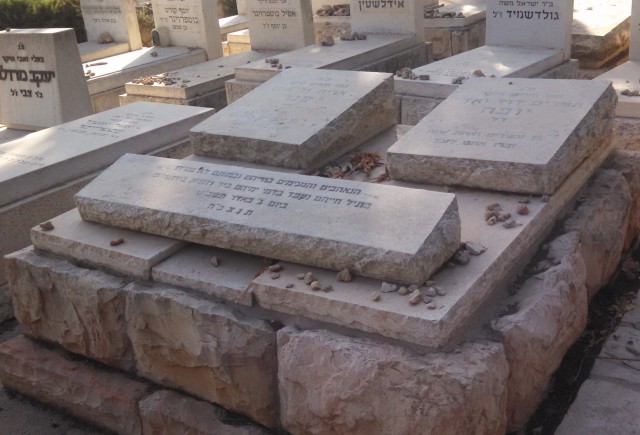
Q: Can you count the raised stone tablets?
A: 3